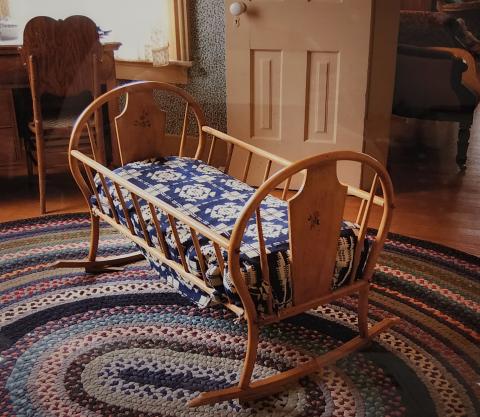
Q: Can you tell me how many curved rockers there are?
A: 2